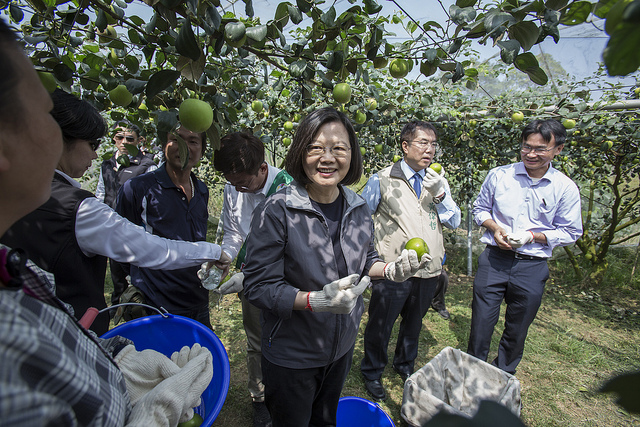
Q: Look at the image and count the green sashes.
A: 1